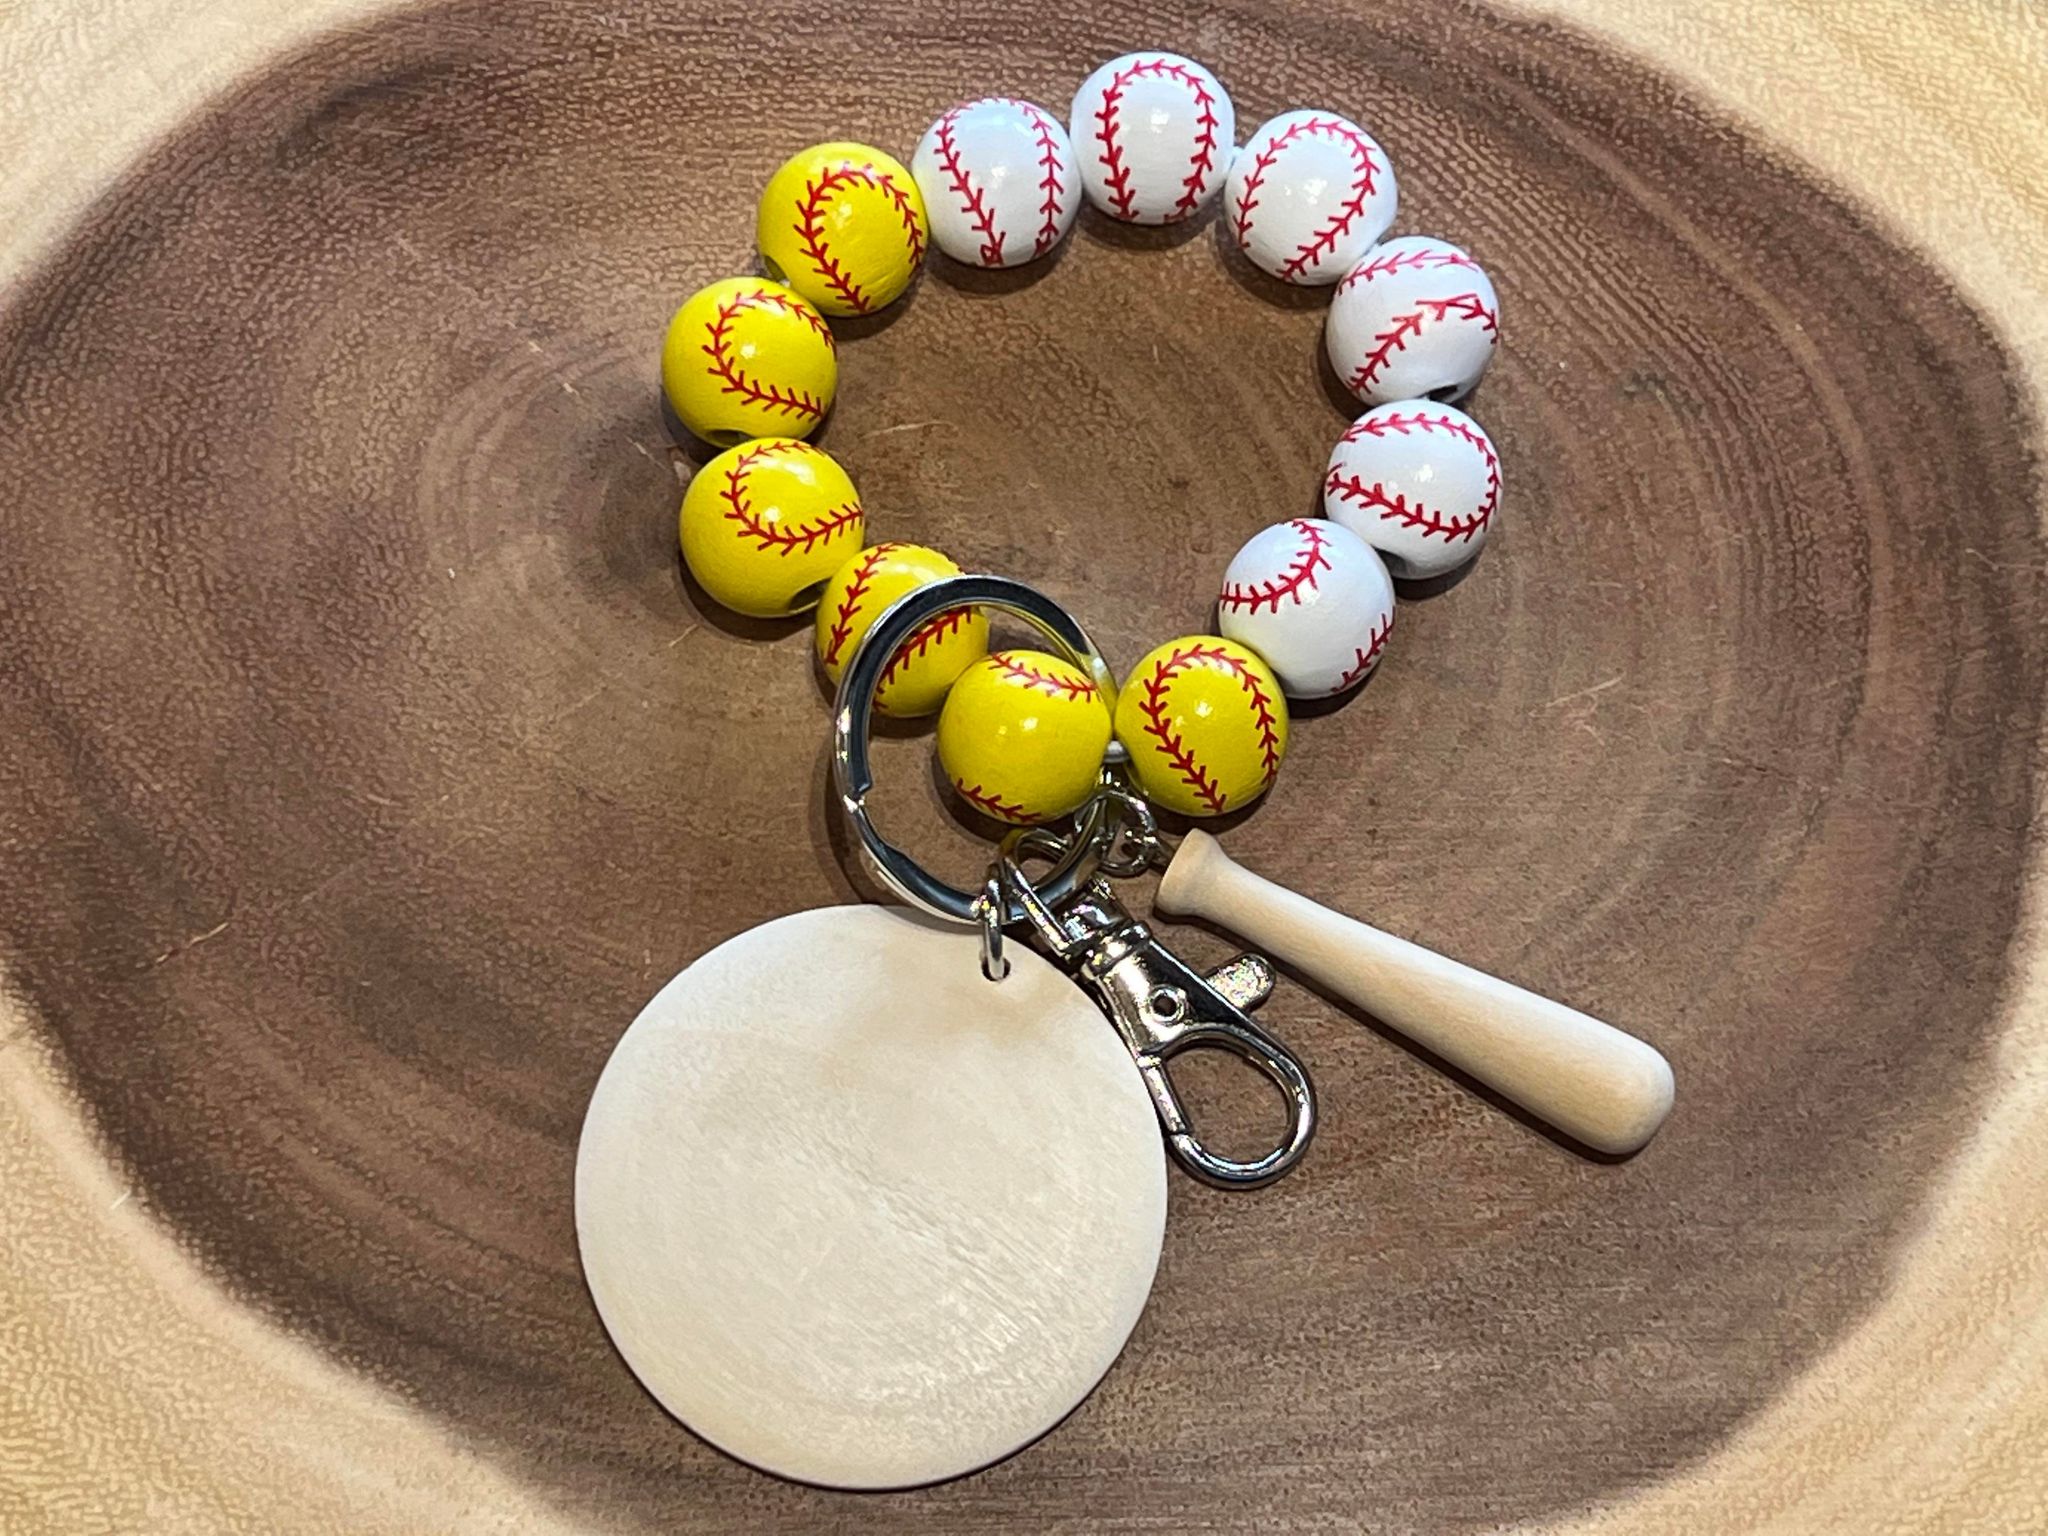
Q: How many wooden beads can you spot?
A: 12